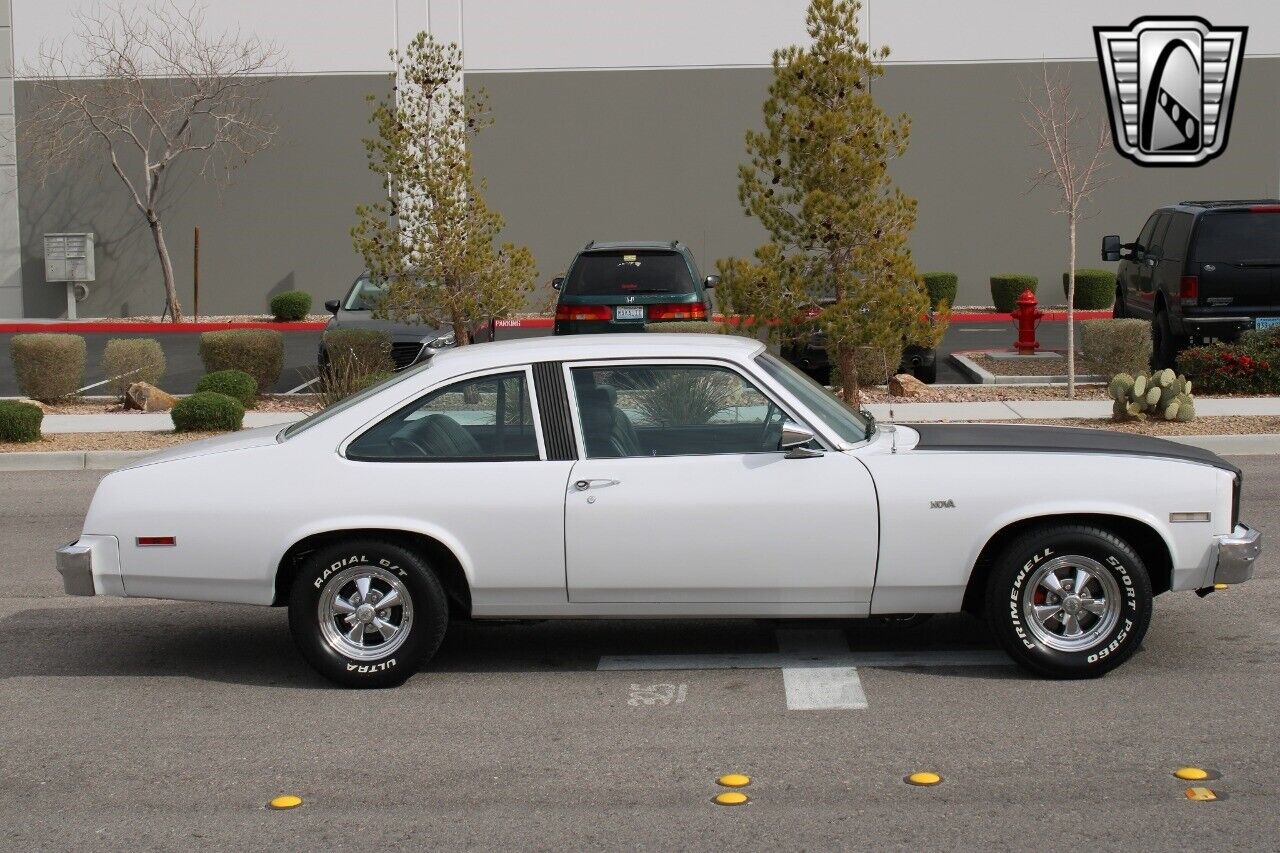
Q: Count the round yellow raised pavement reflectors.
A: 5